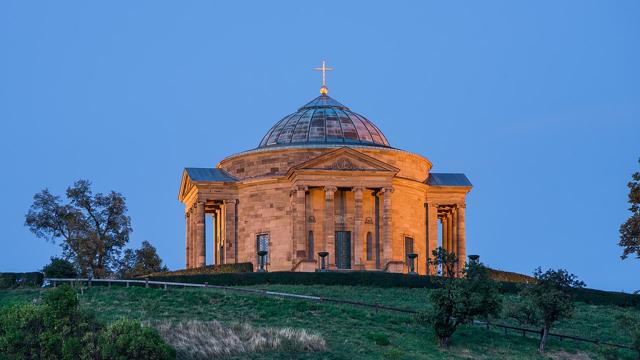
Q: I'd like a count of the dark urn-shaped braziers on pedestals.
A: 4